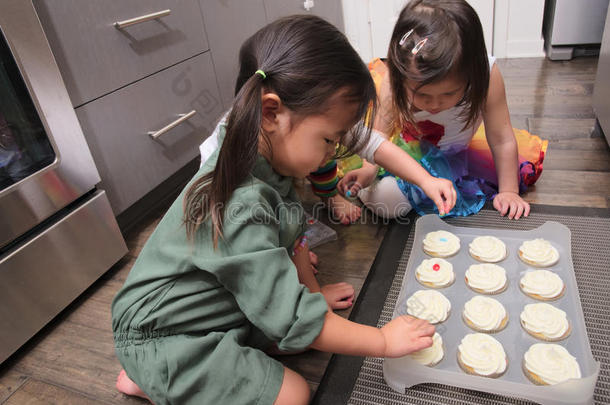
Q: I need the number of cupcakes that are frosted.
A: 12